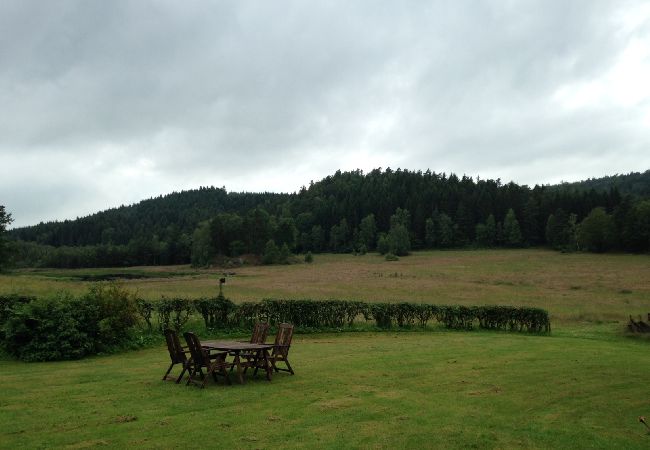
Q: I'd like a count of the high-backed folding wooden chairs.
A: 4